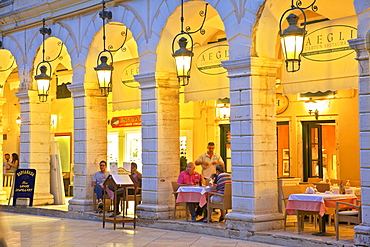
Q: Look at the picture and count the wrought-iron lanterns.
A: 4